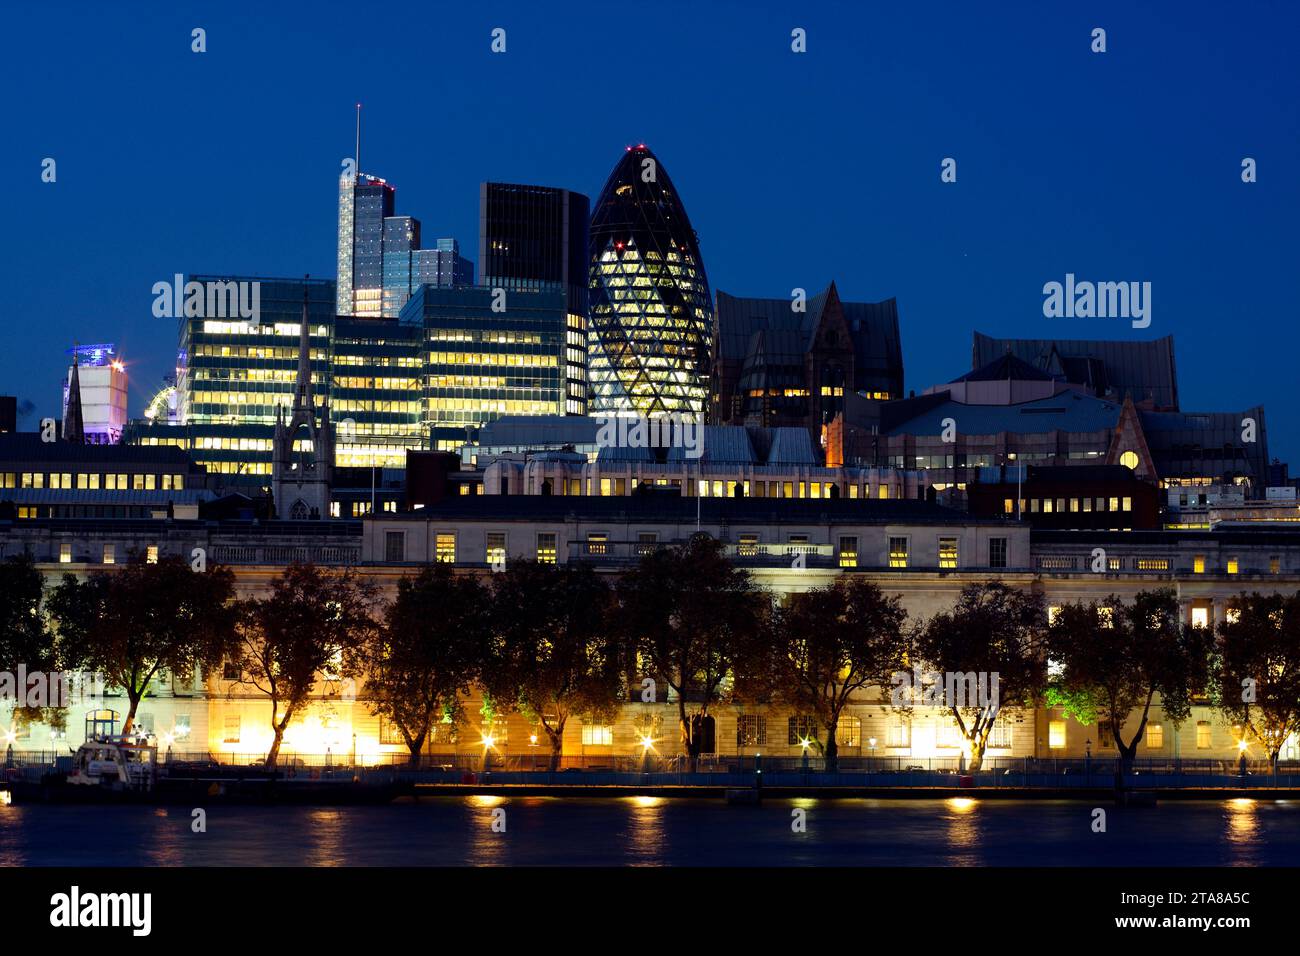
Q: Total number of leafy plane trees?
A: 10